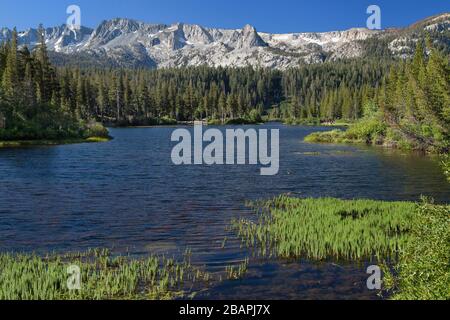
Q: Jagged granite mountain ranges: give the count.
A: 1